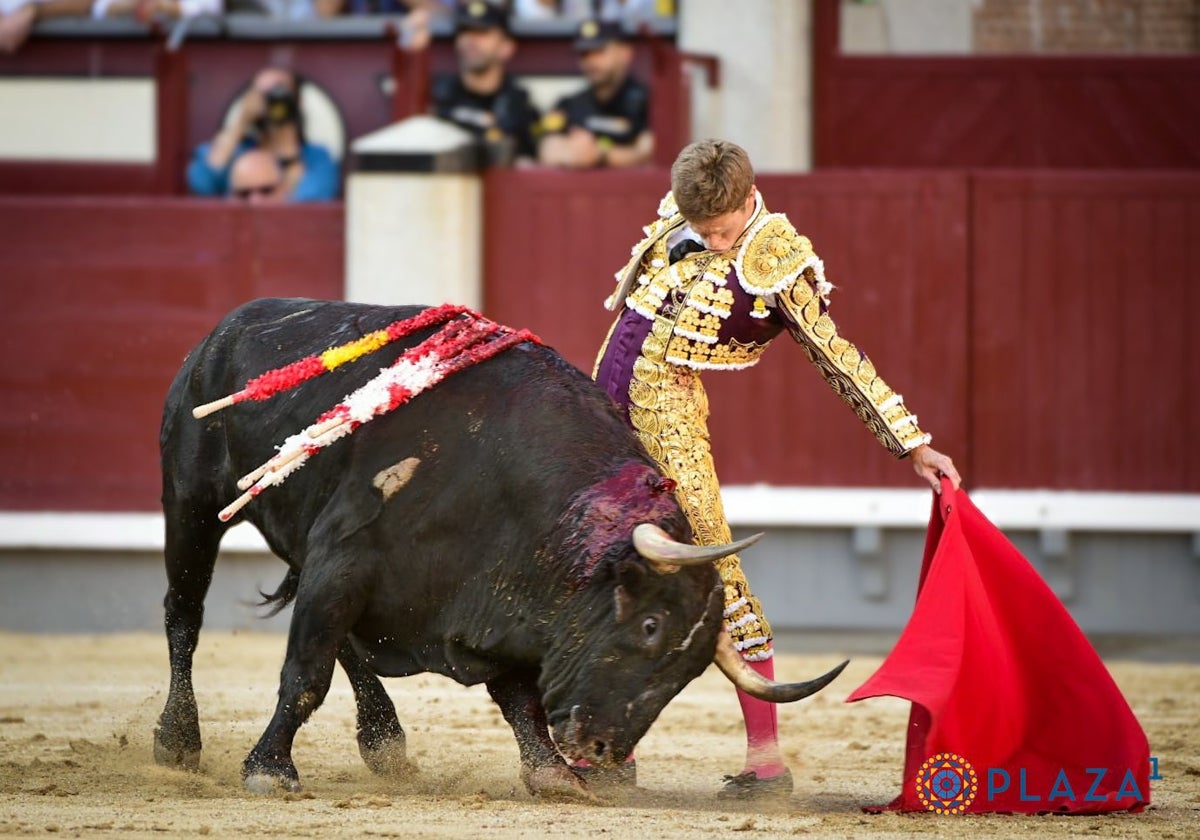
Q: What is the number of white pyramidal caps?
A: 1